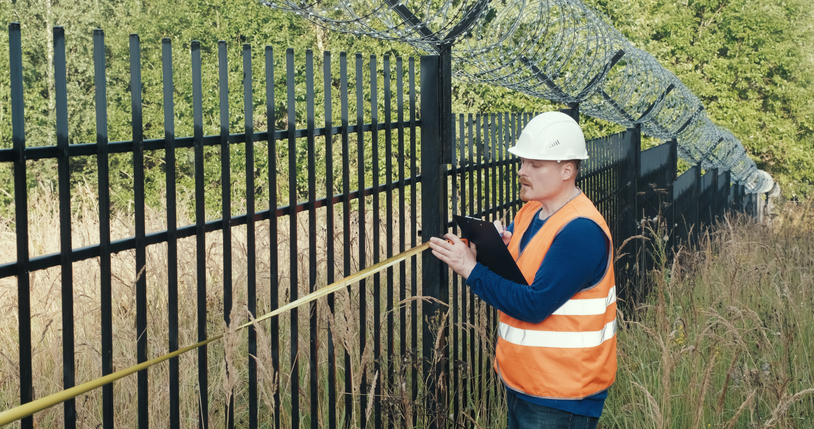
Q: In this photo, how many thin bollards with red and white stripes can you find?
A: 0